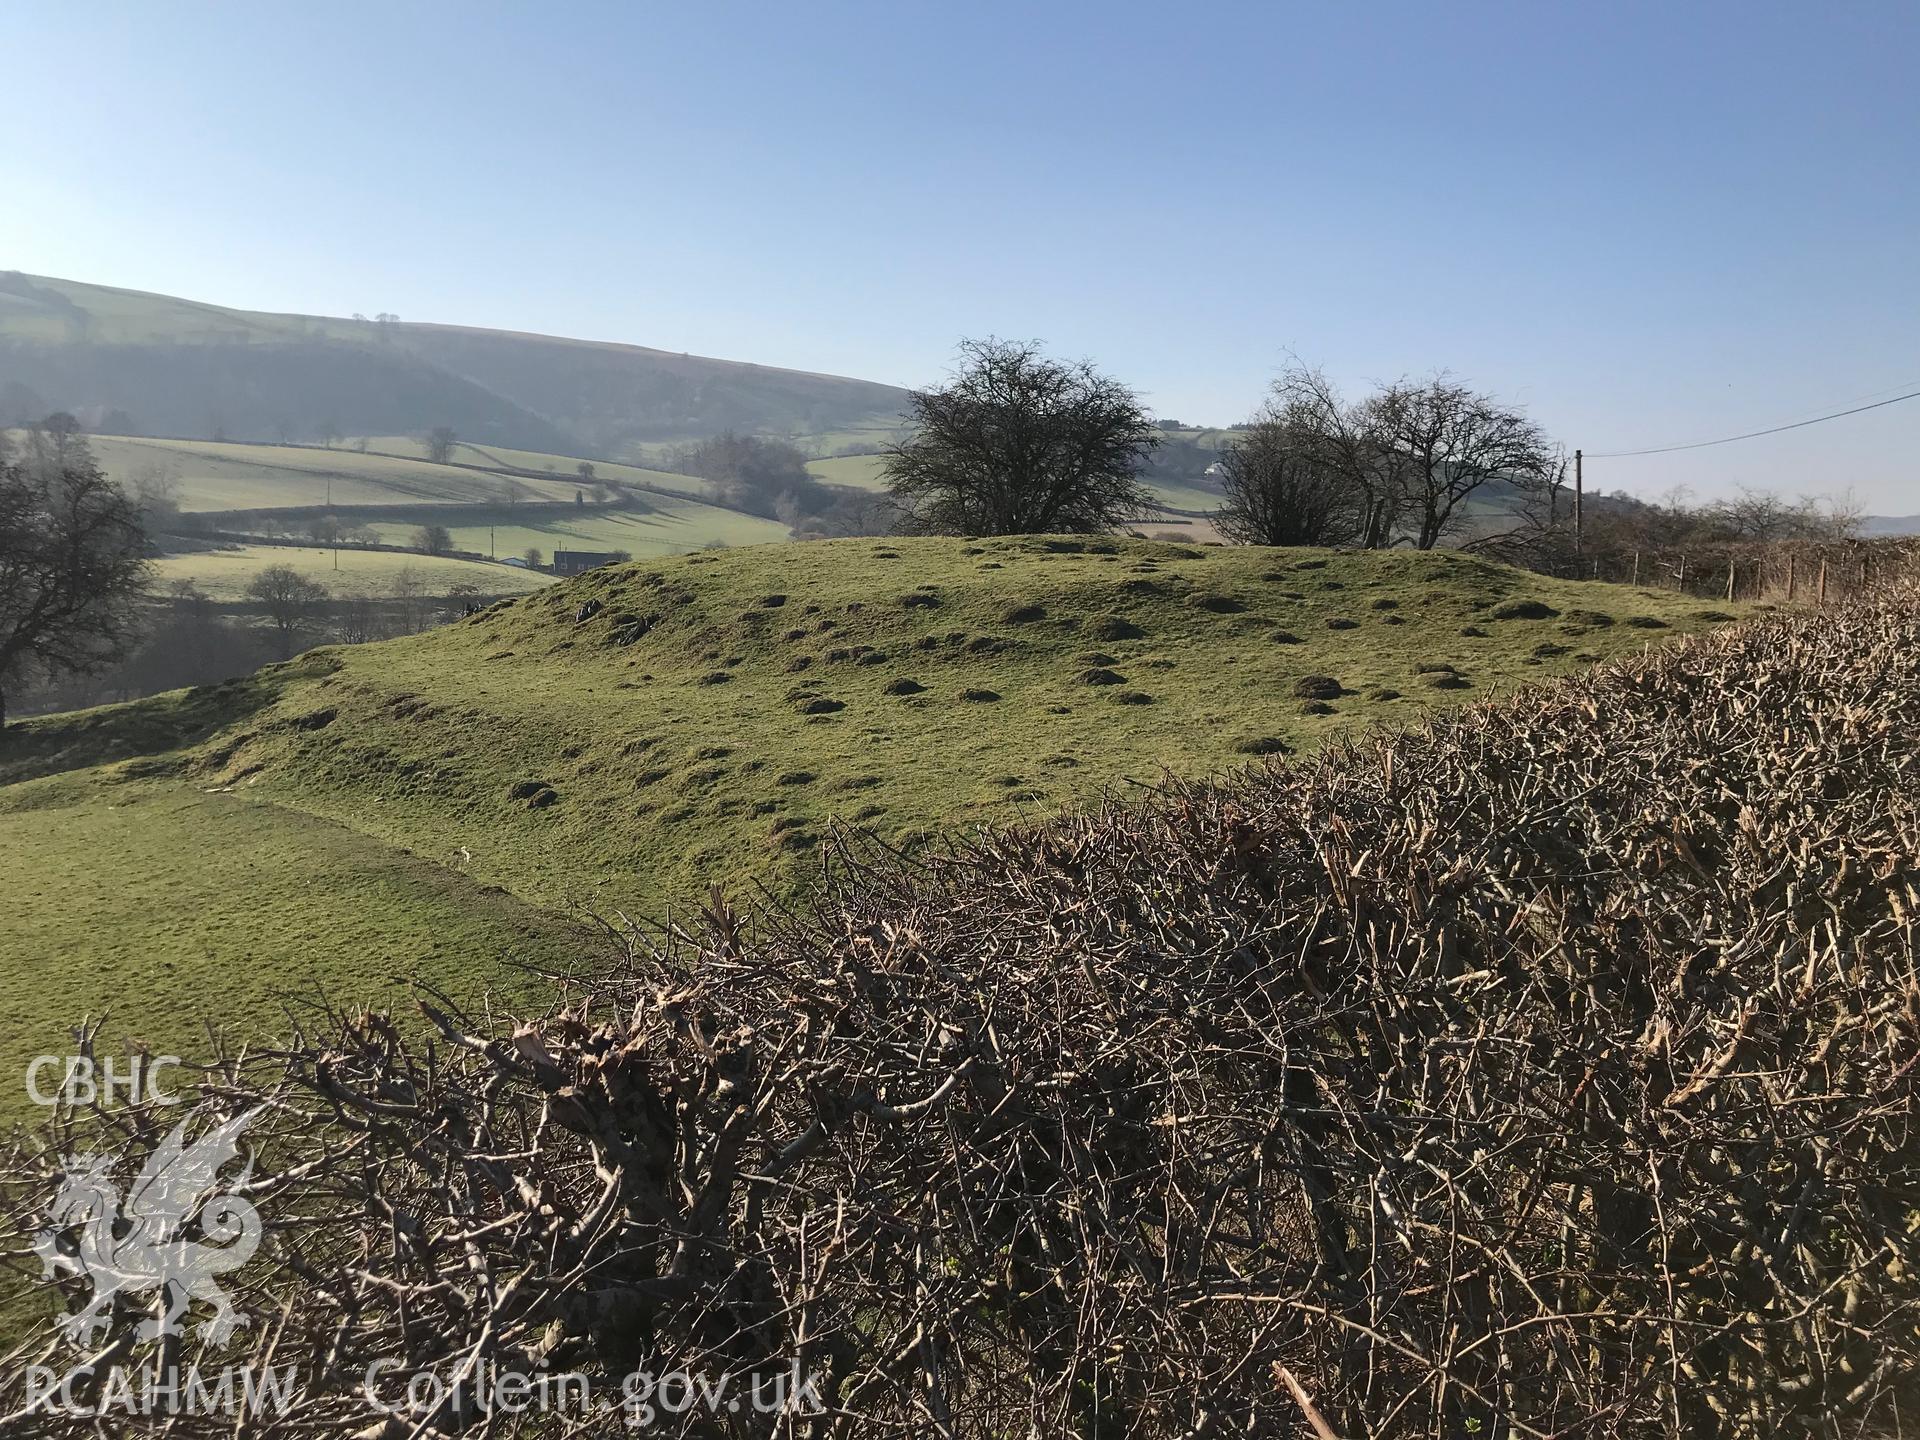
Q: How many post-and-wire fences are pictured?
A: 1